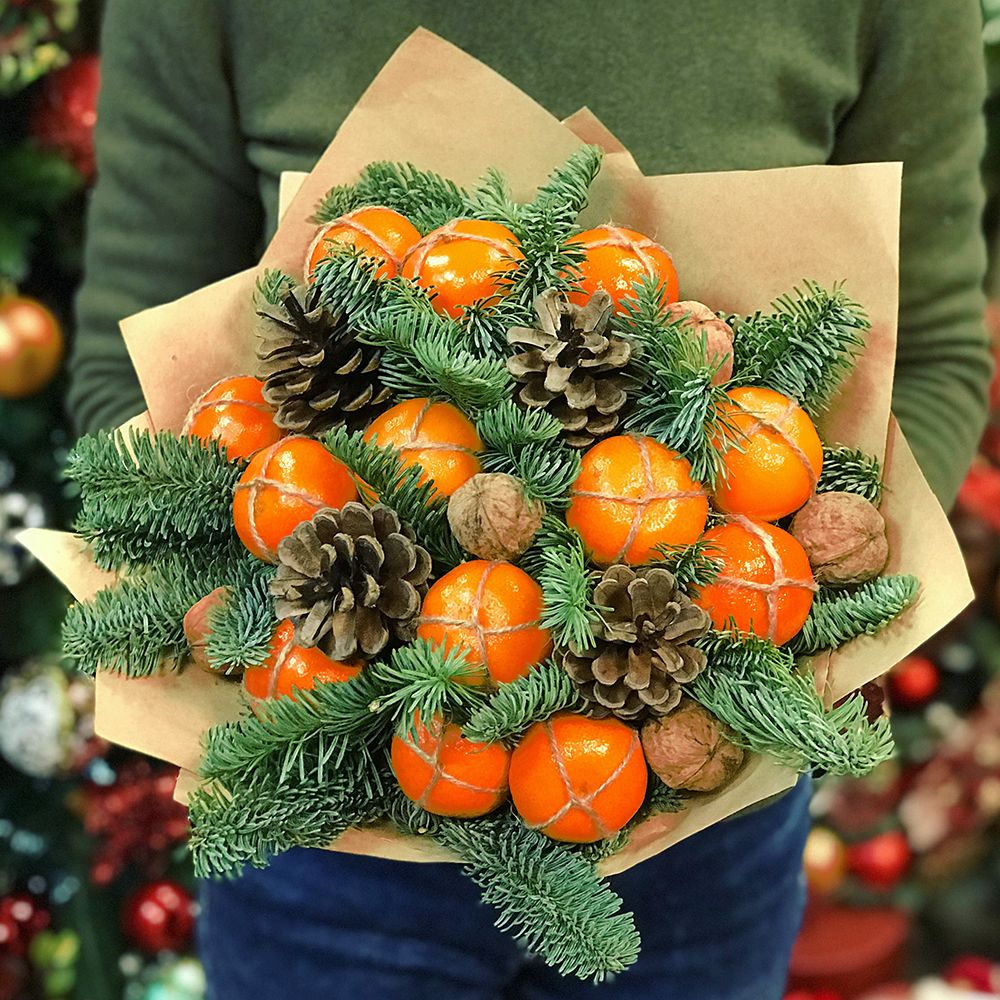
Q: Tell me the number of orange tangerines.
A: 13